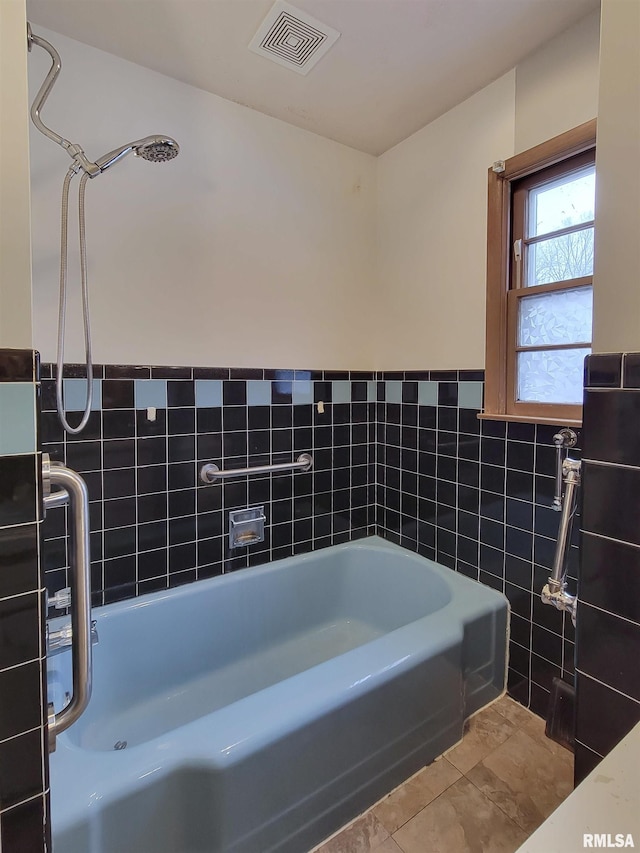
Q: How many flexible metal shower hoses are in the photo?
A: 1